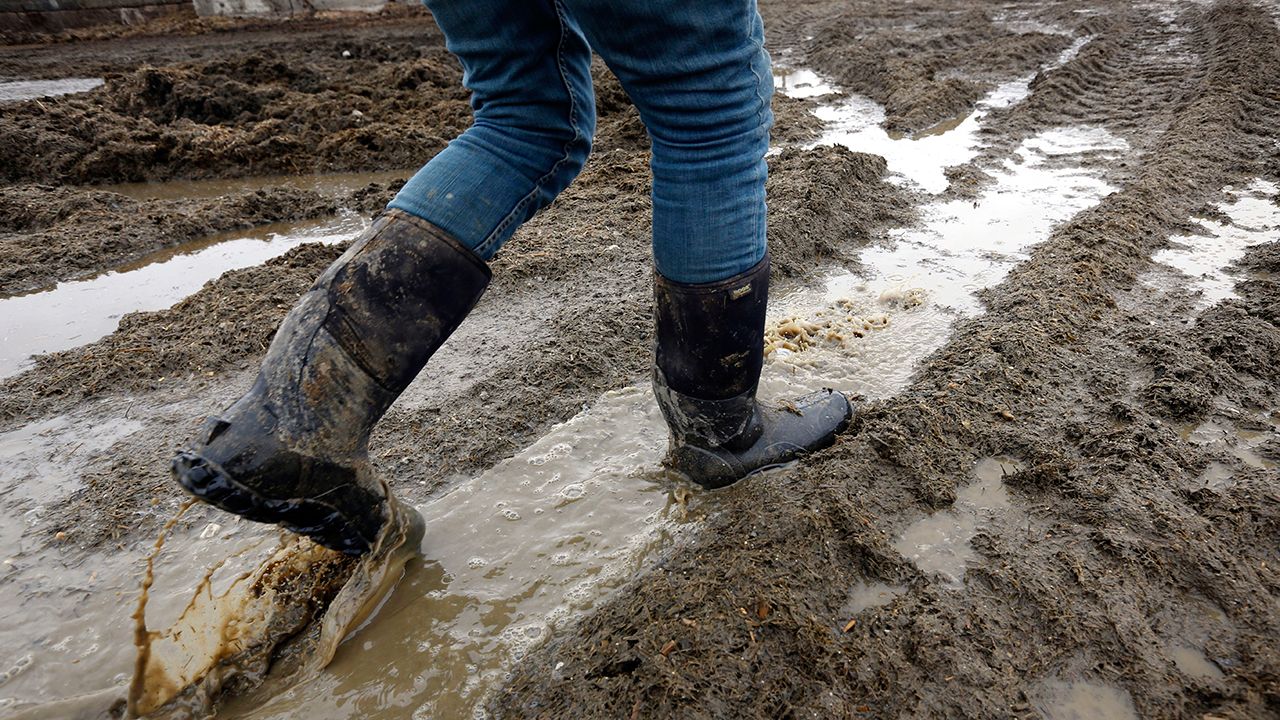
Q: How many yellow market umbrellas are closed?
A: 0